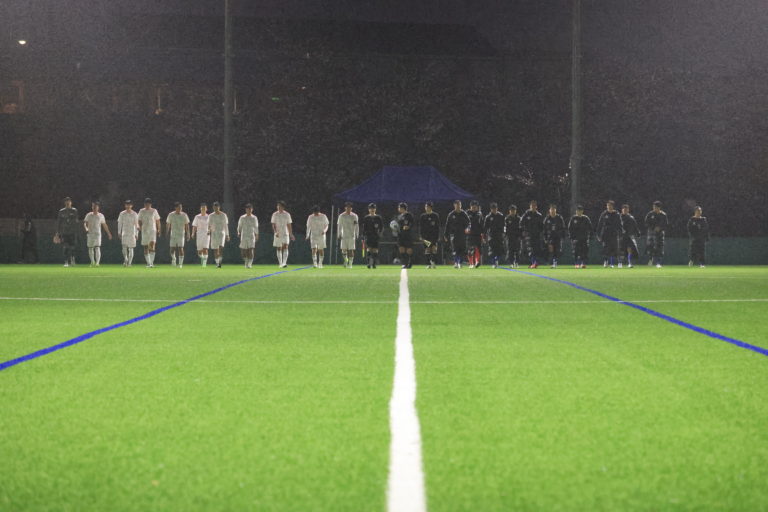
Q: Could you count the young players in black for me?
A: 11